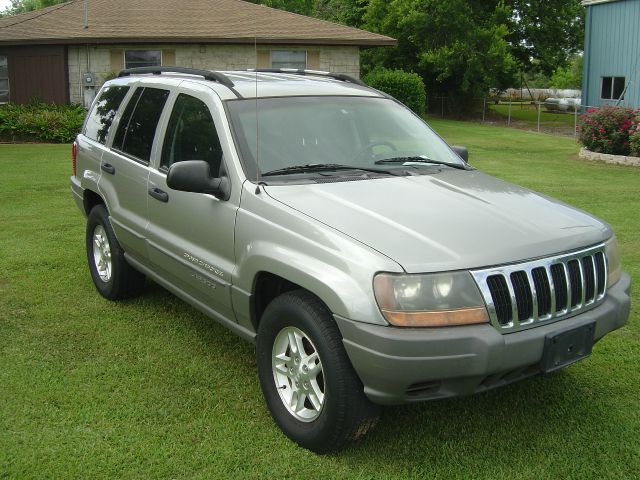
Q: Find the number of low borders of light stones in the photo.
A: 1